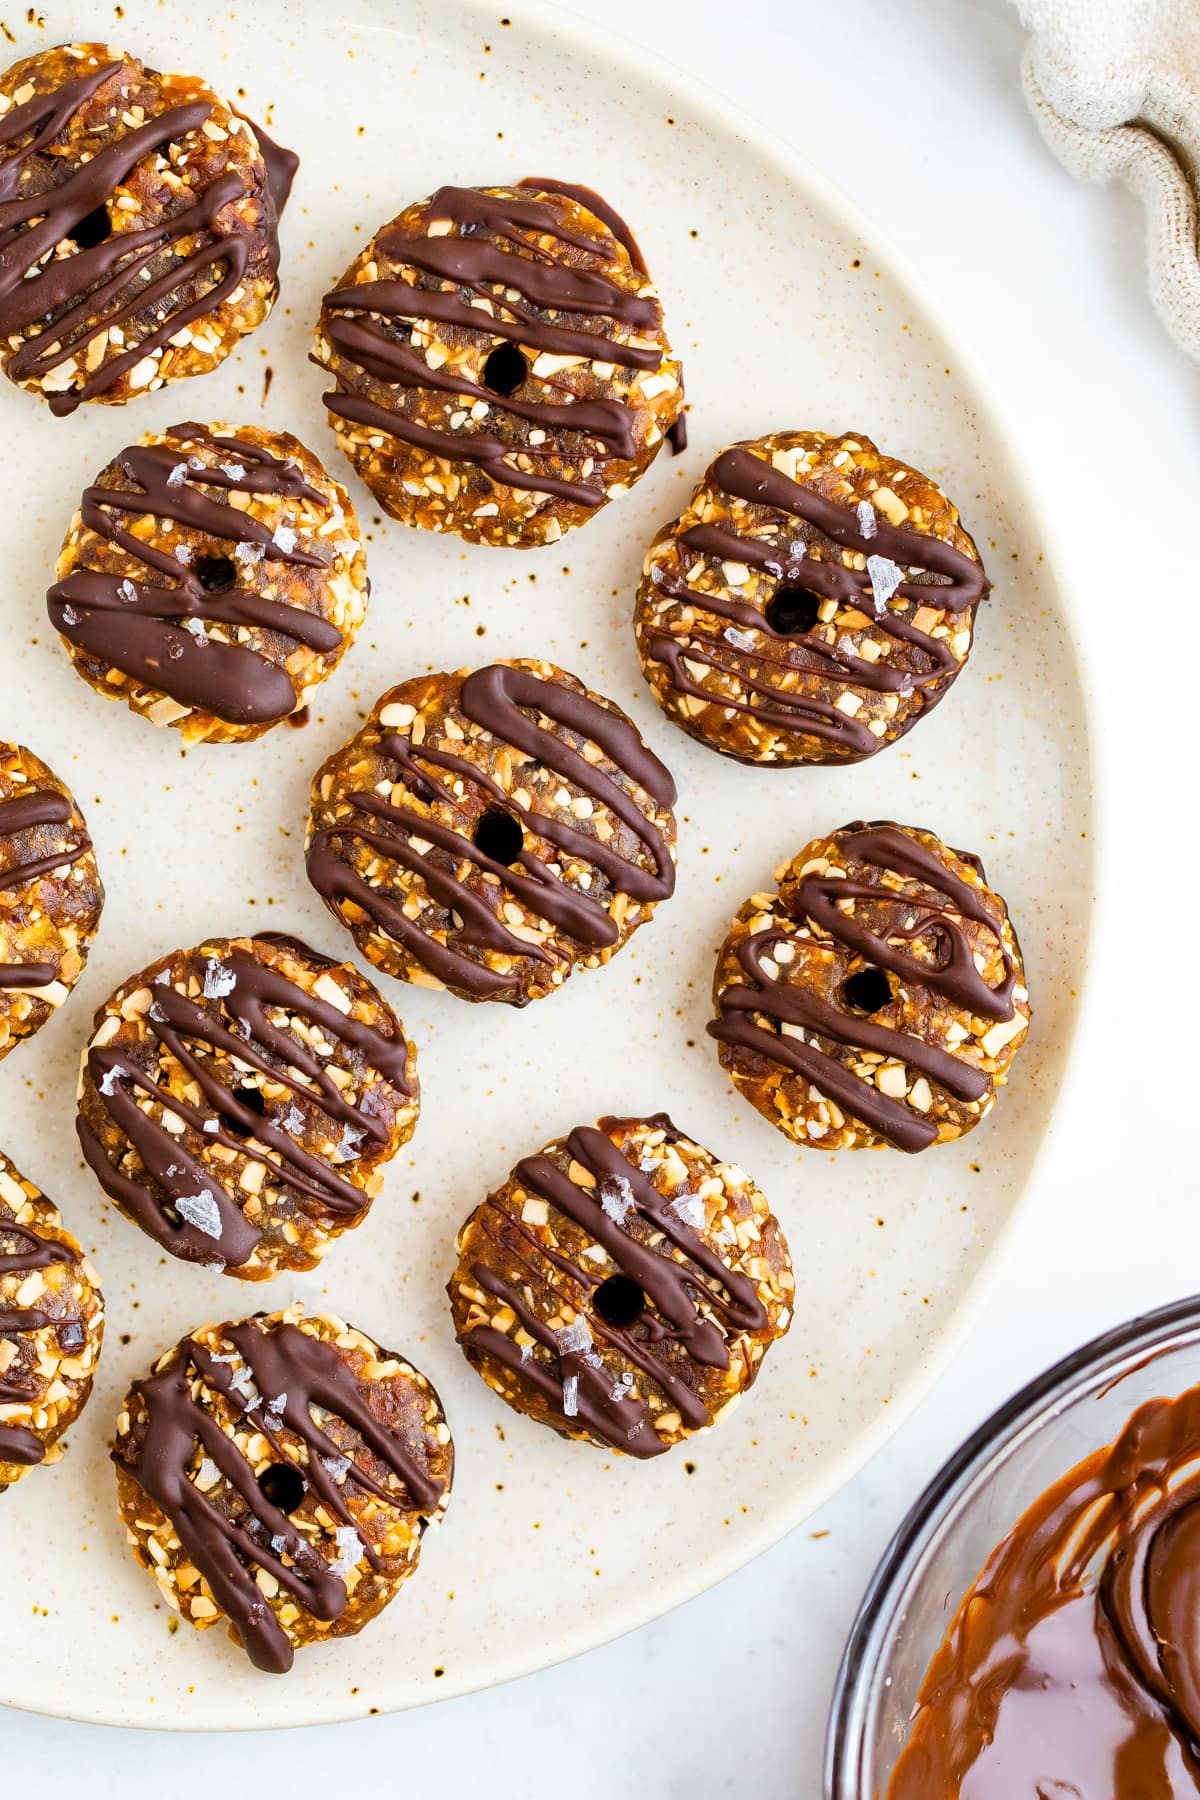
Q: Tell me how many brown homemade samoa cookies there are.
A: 11